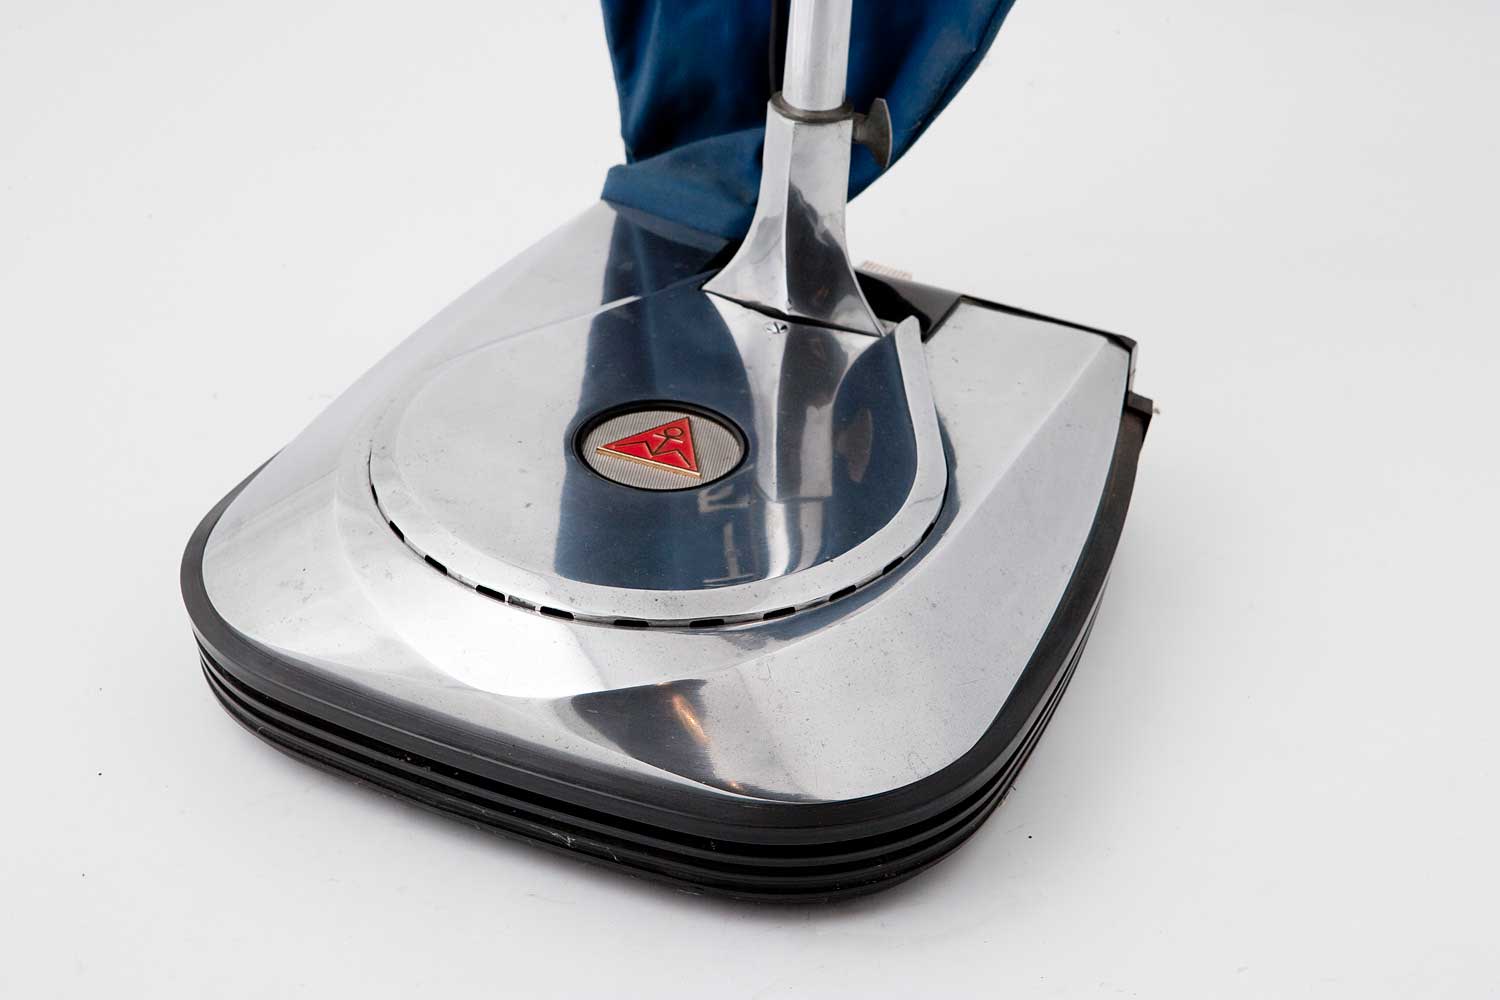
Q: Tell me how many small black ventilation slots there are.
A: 11